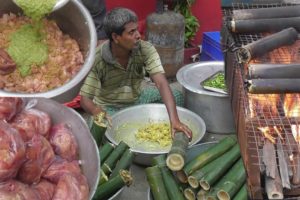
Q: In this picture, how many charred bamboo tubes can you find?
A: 5